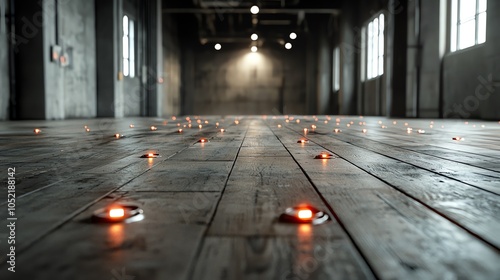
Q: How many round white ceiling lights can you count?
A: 6